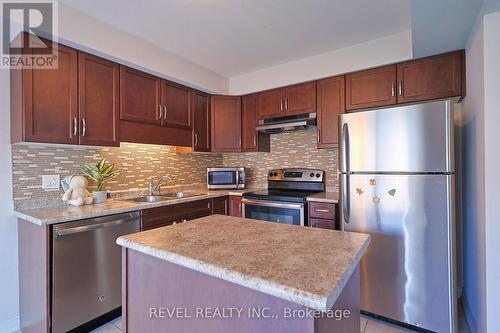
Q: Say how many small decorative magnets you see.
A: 4